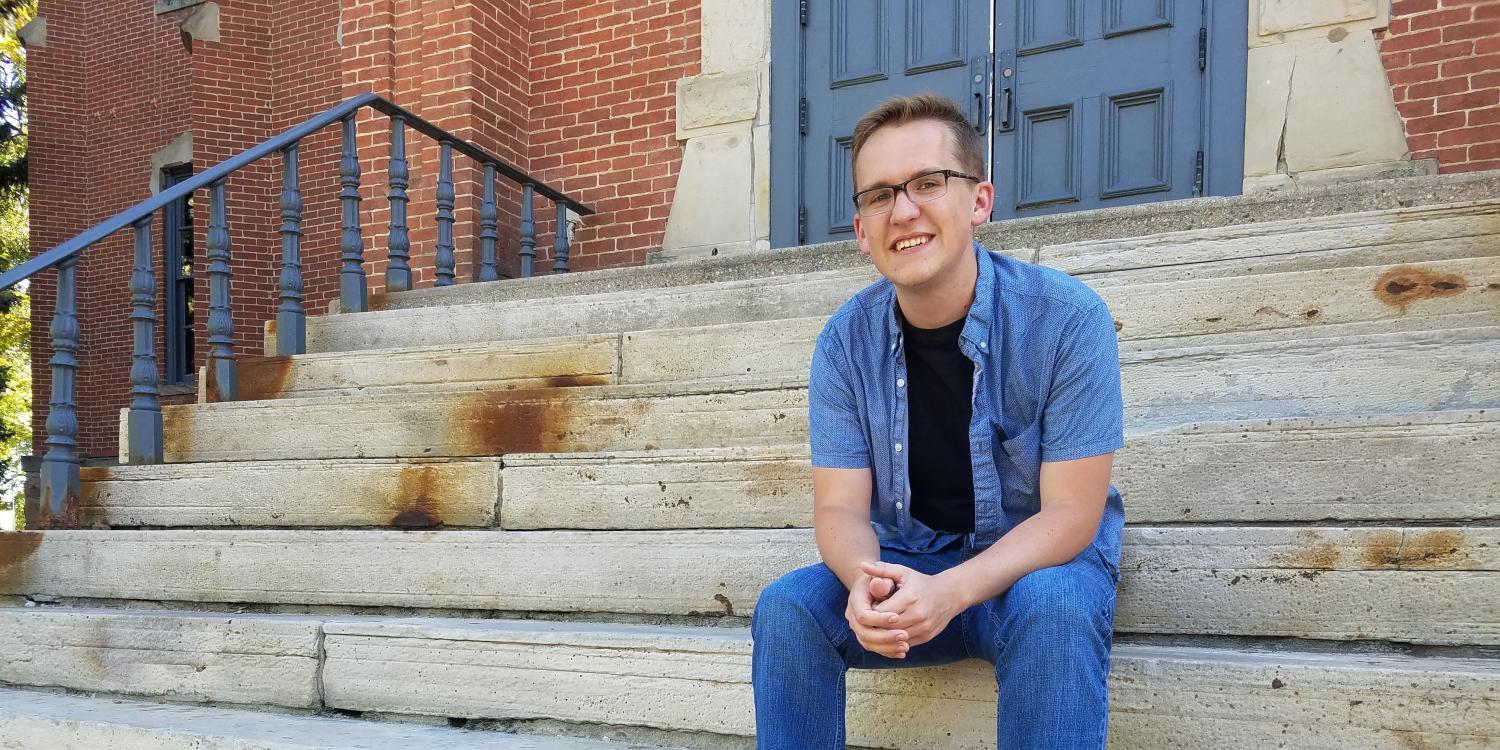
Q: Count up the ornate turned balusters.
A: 10